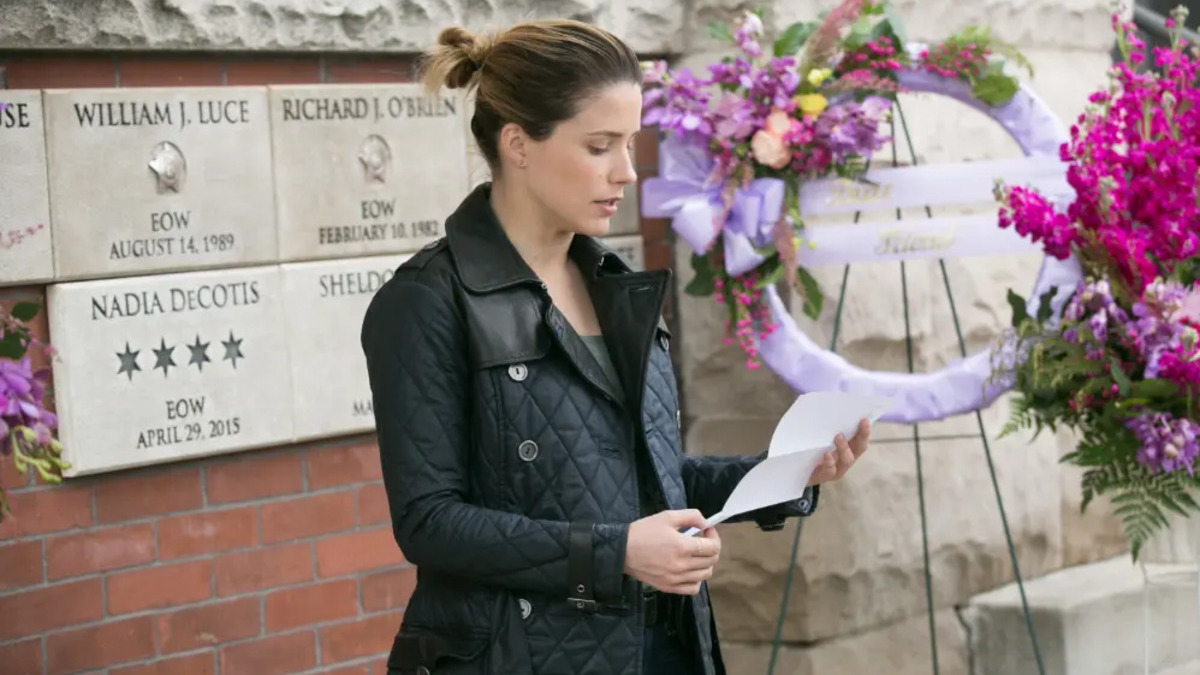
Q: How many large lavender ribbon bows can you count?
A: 1